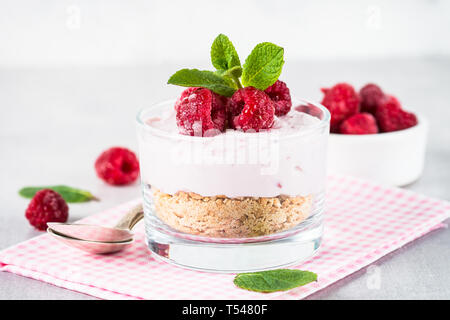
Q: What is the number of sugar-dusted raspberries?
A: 3